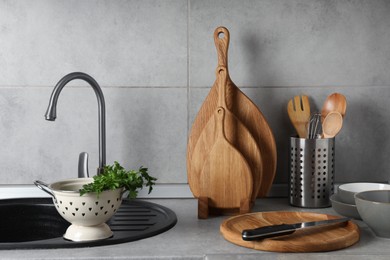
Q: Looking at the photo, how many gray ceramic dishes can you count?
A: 3